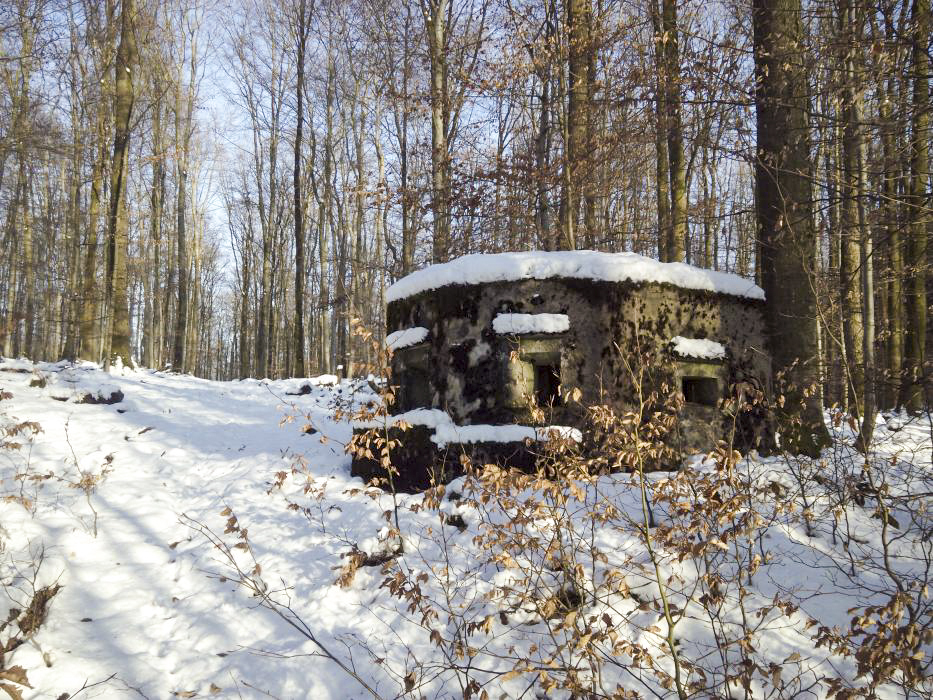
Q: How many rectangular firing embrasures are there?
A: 3